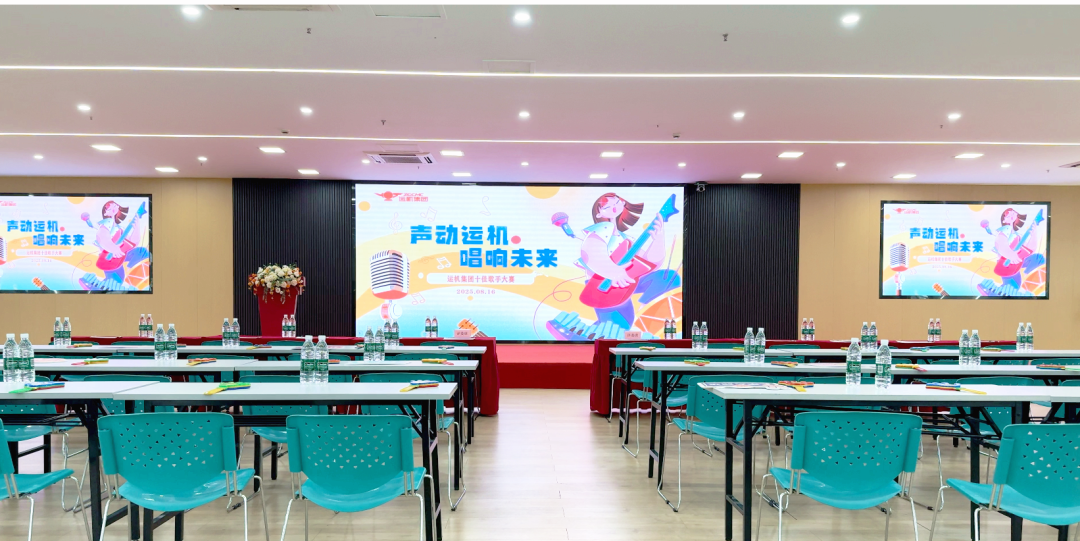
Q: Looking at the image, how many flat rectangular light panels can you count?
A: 12